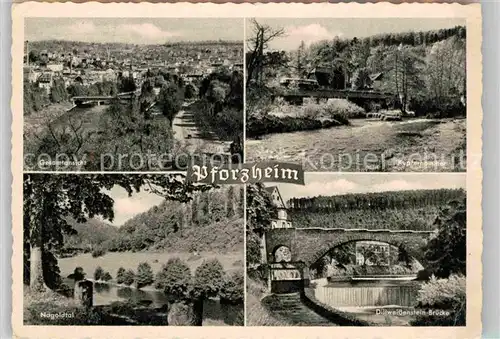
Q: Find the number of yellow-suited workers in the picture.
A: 0